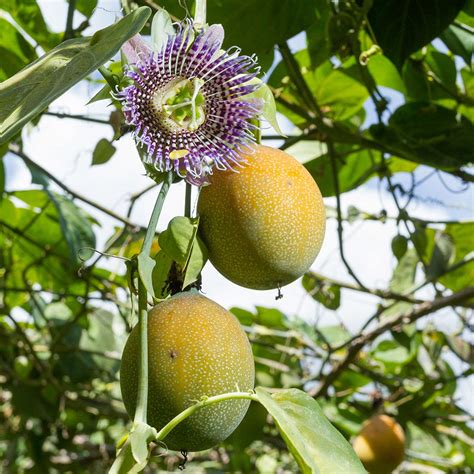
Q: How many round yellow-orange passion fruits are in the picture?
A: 3